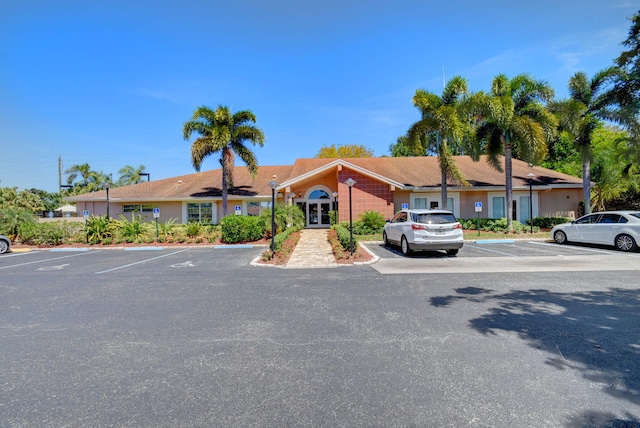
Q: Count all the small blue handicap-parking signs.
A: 5